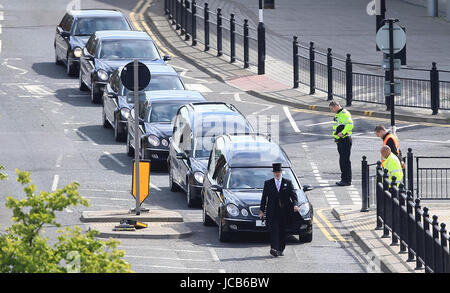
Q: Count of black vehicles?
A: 6